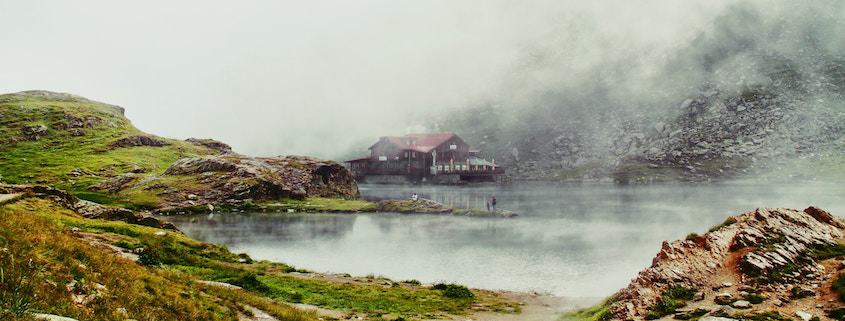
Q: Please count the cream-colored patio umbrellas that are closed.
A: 5